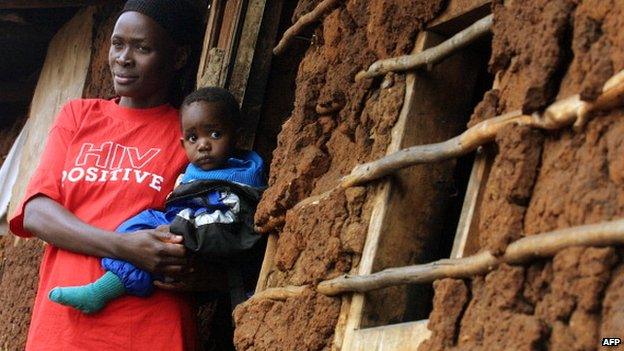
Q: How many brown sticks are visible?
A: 4